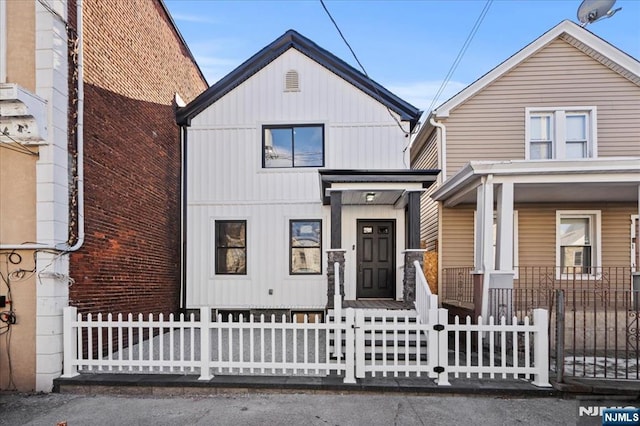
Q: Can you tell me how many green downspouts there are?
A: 0